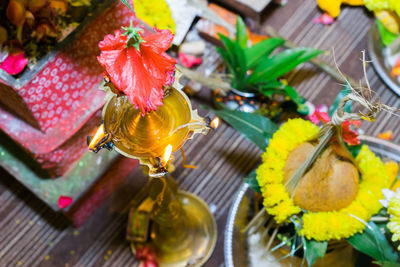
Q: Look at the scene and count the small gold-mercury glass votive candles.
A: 0